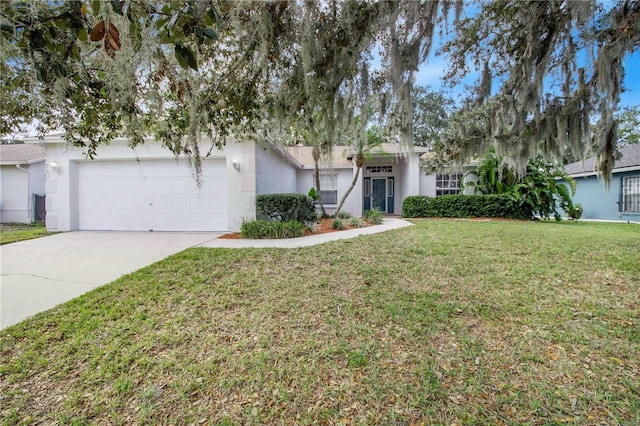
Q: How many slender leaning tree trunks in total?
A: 2